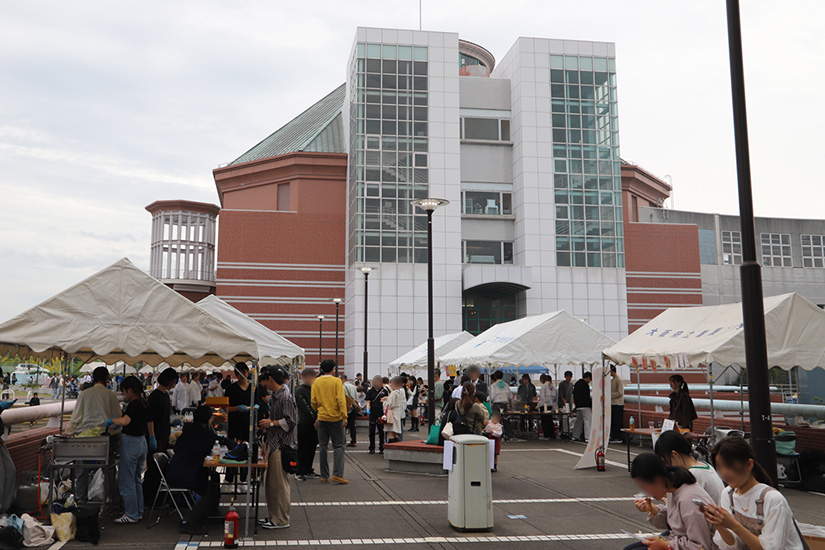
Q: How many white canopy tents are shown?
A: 5